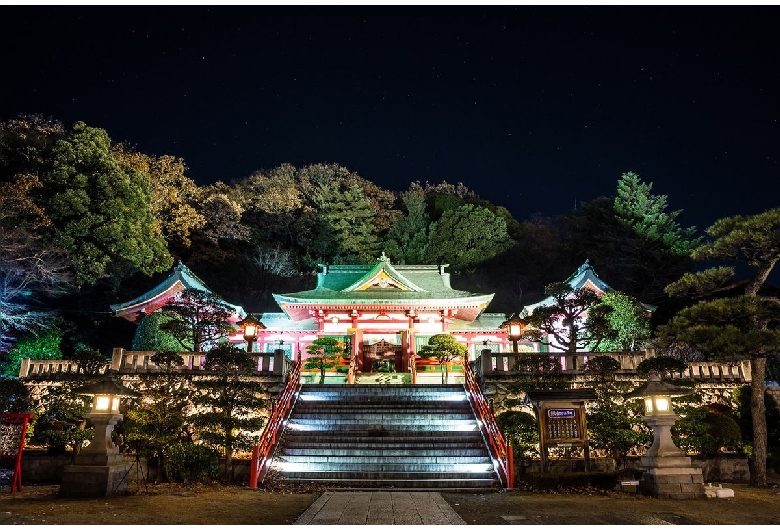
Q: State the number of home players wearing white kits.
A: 0